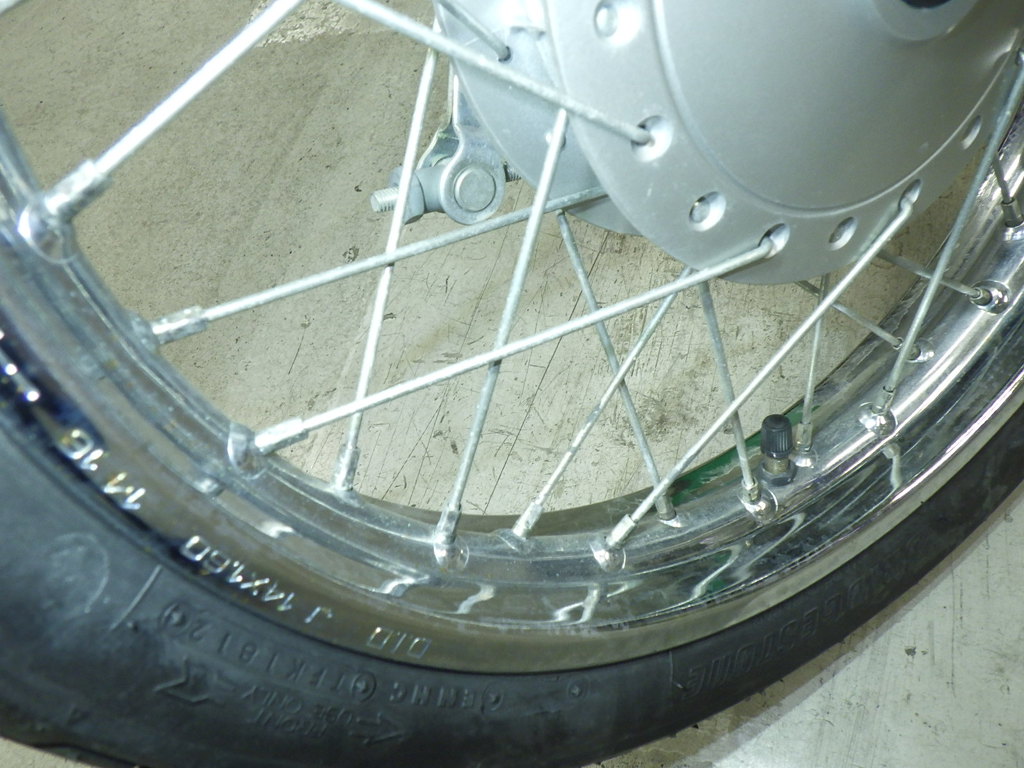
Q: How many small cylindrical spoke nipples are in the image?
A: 14